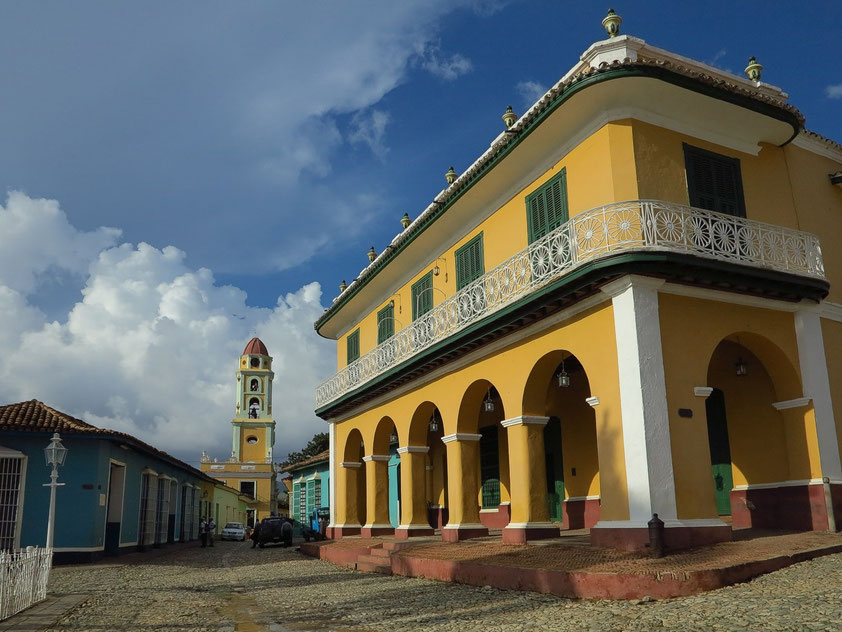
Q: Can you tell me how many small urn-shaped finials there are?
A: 7